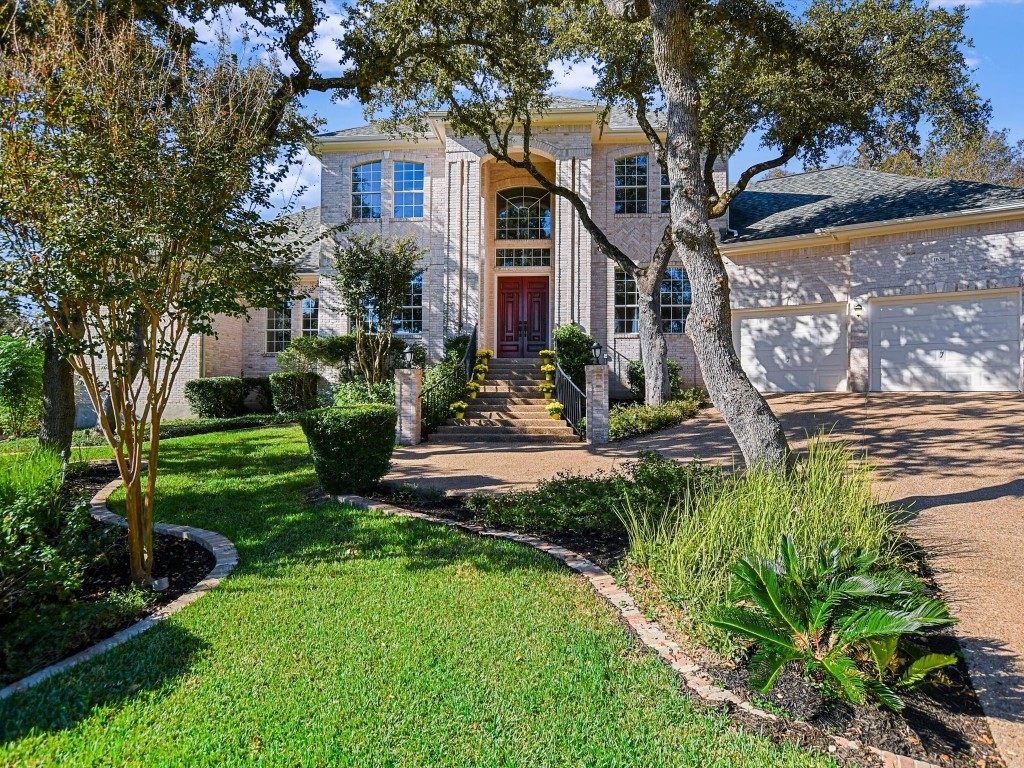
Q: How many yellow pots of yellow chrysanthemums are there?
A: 8